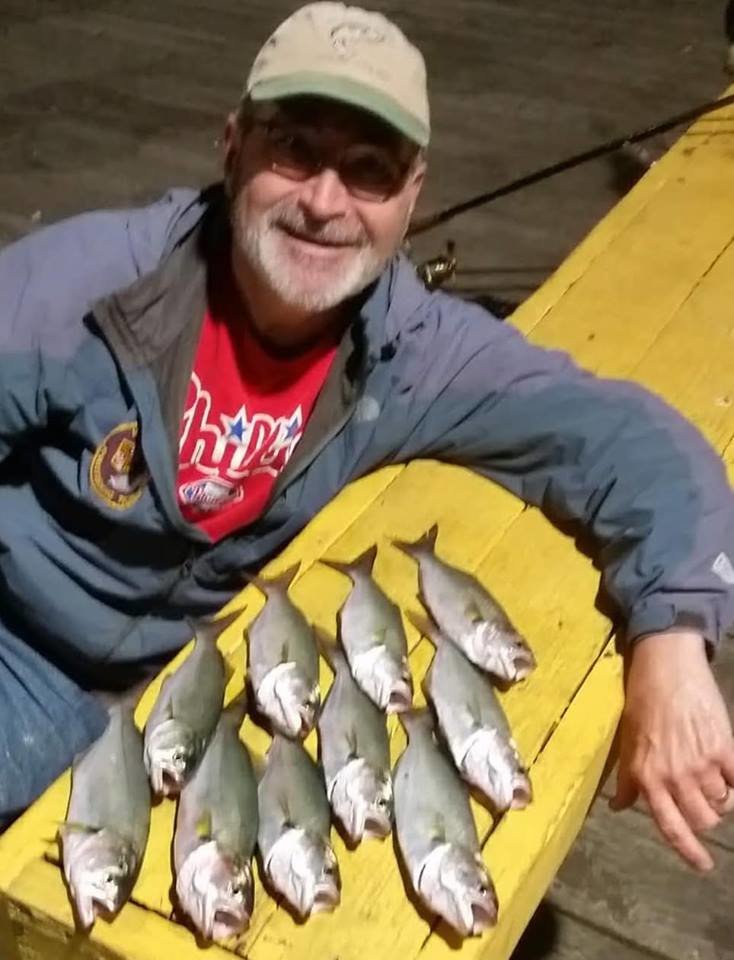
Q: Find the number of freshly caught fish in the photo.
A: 10